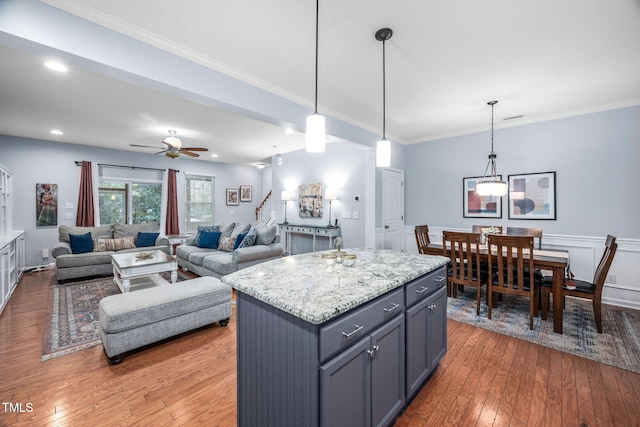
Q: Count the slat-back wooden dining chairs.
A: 6